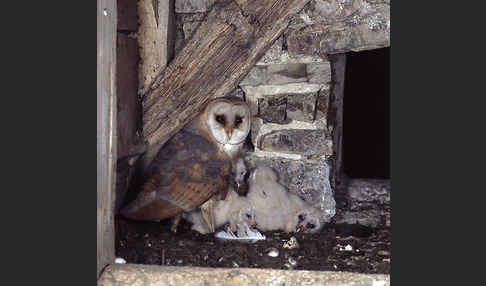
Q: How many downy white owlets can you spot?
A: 3